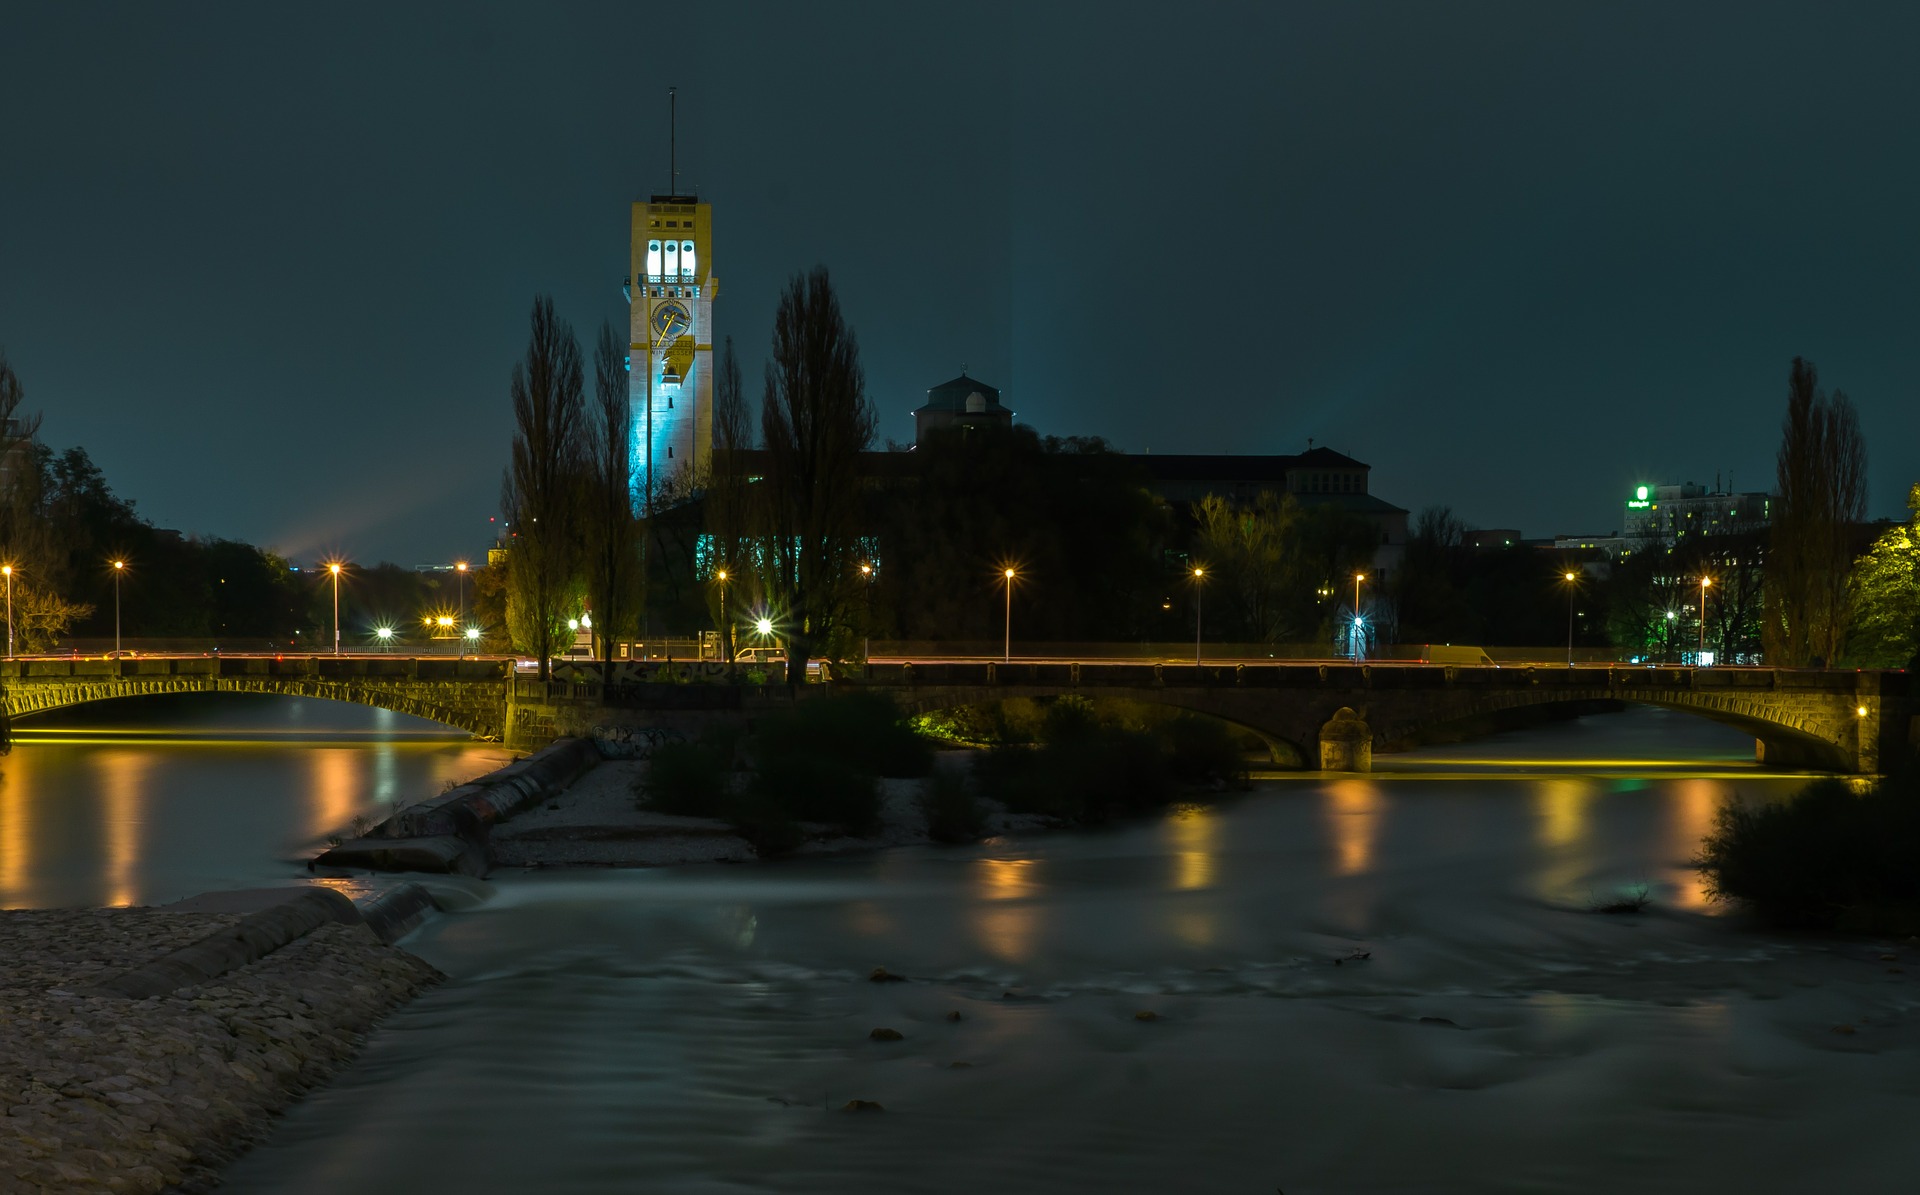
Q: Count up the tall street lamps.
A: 11